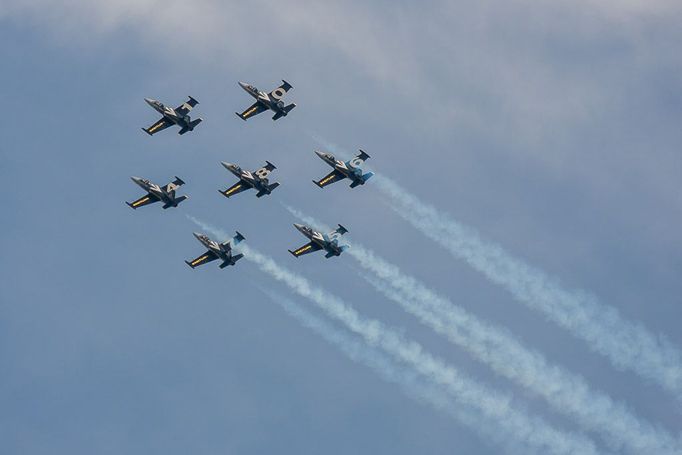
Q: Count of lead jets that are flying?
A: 1